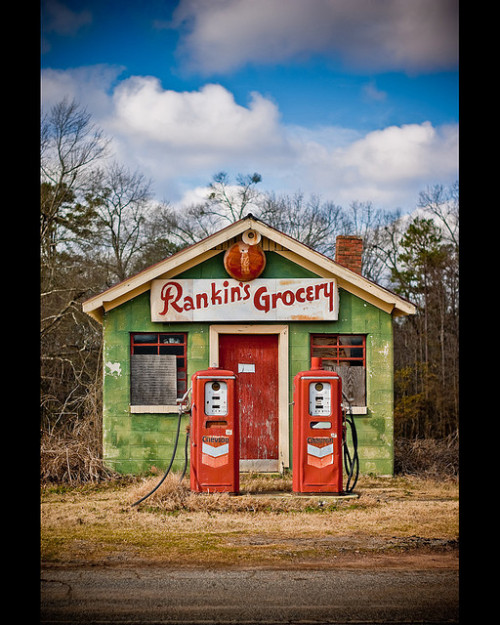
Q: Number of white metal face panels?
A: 2